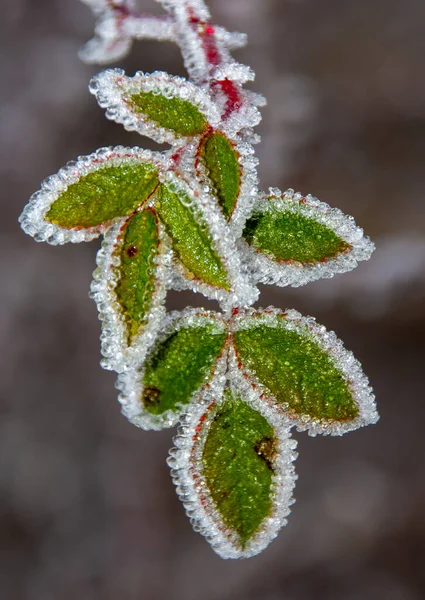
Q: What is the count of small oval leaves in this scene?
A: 9